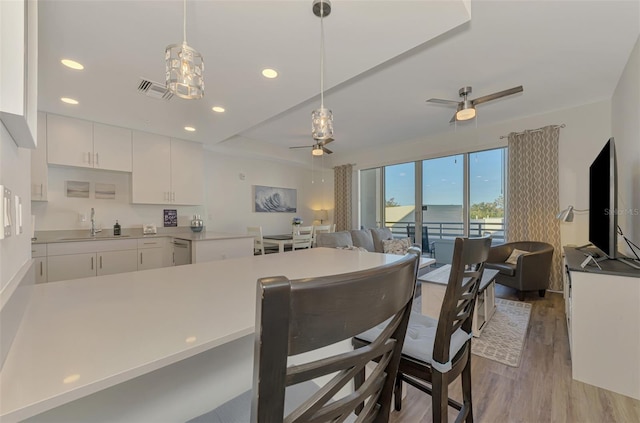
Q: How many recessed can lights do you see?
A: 5